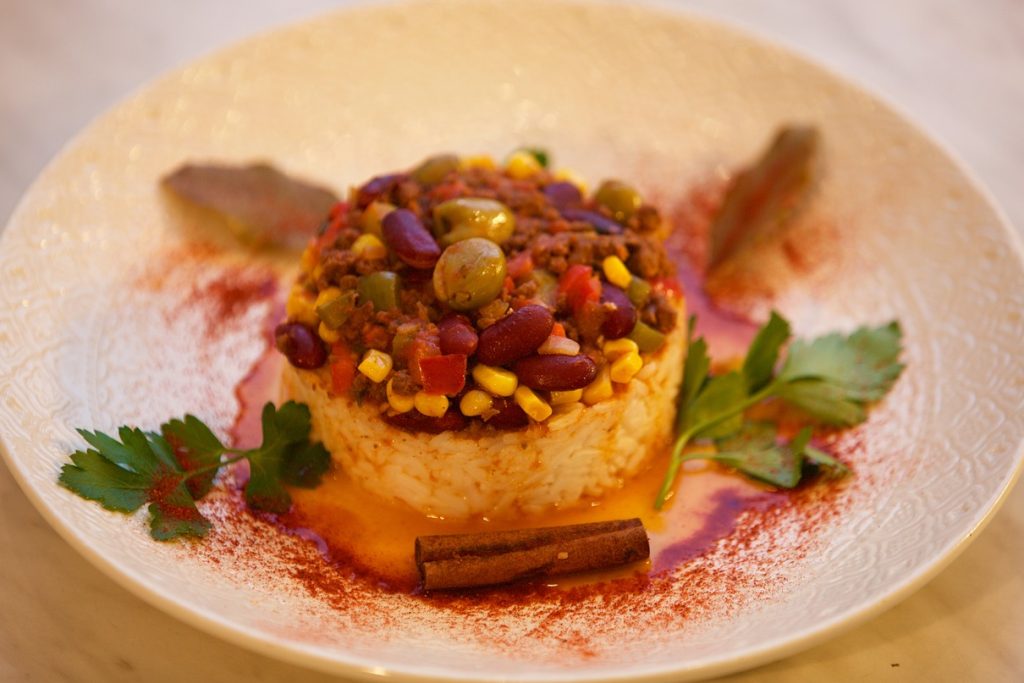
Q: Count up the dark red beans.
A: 11